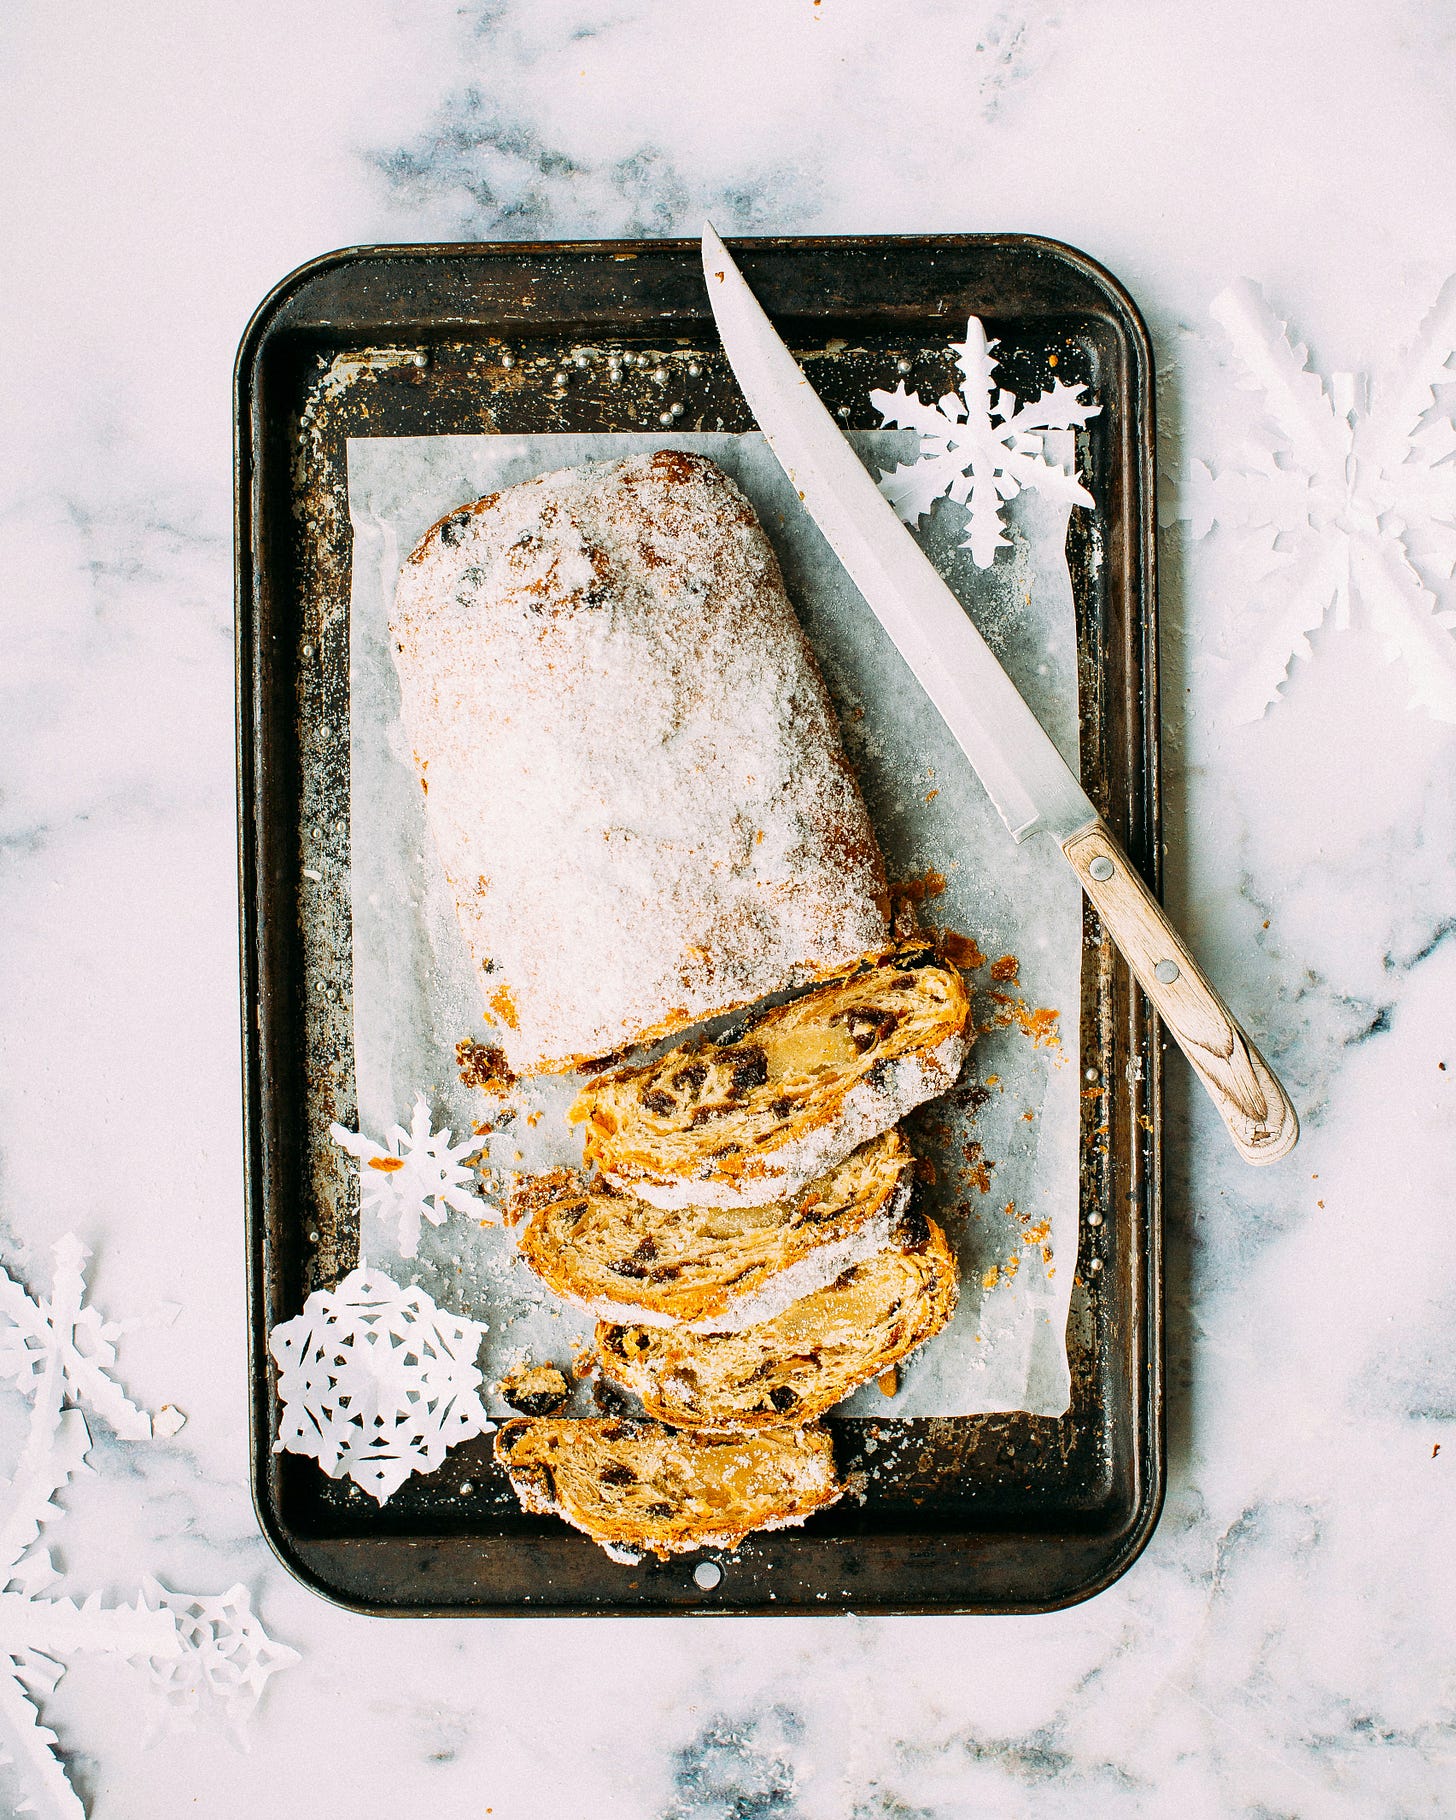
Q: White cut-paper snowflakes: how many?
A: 7